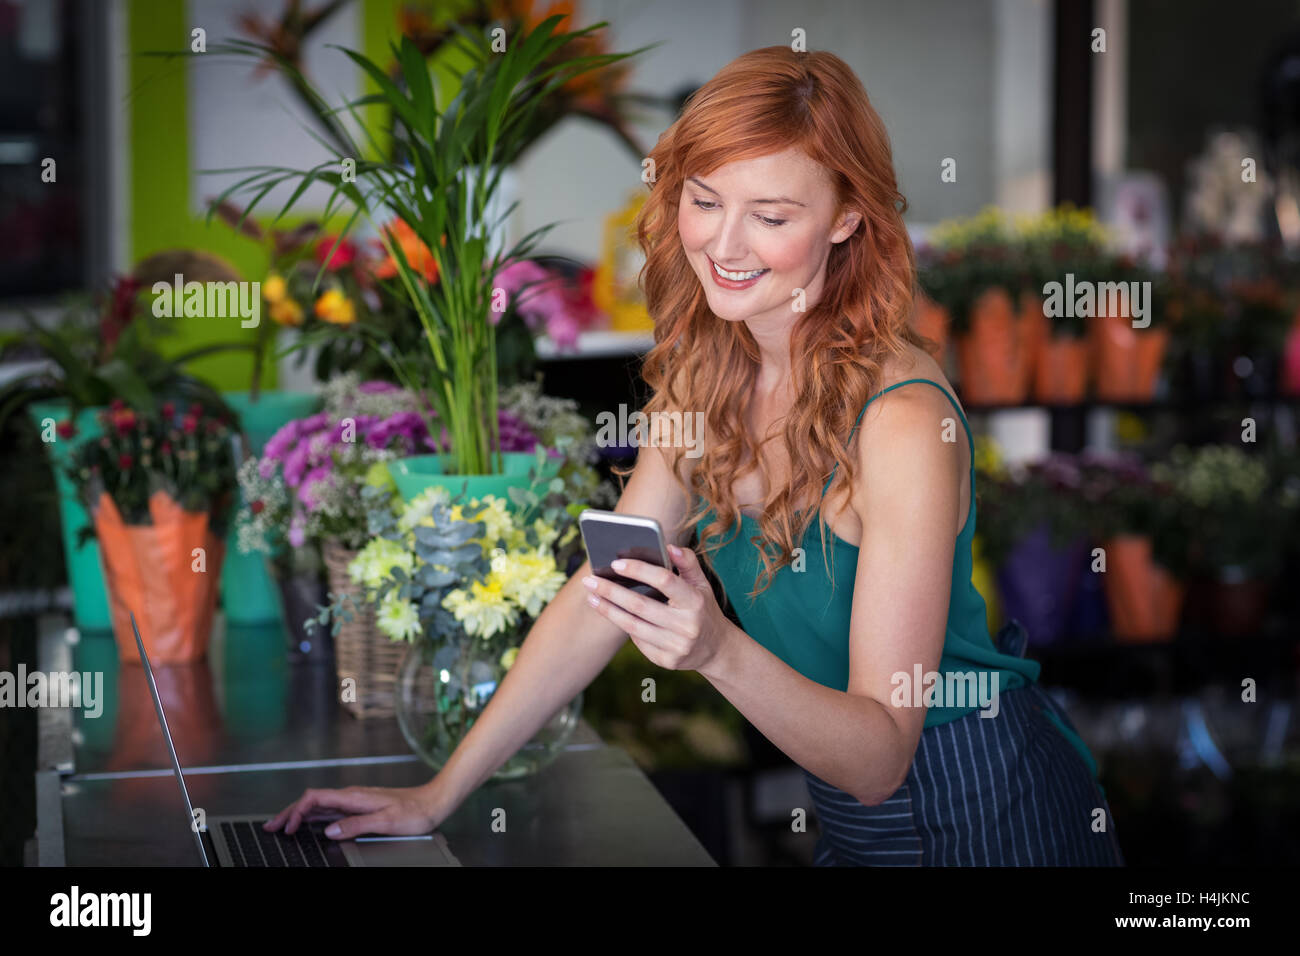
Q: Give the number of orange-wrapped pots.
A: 6